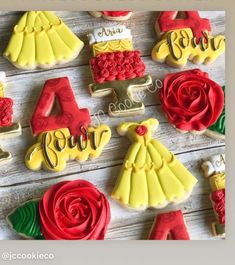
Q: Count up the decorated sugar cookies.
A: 11